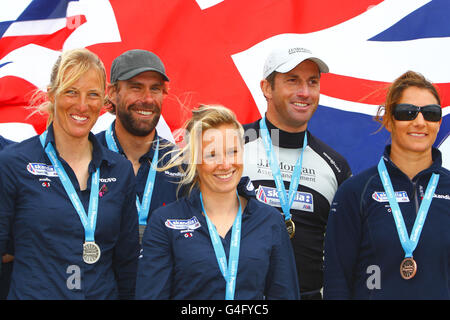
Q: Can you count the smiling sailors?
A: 5